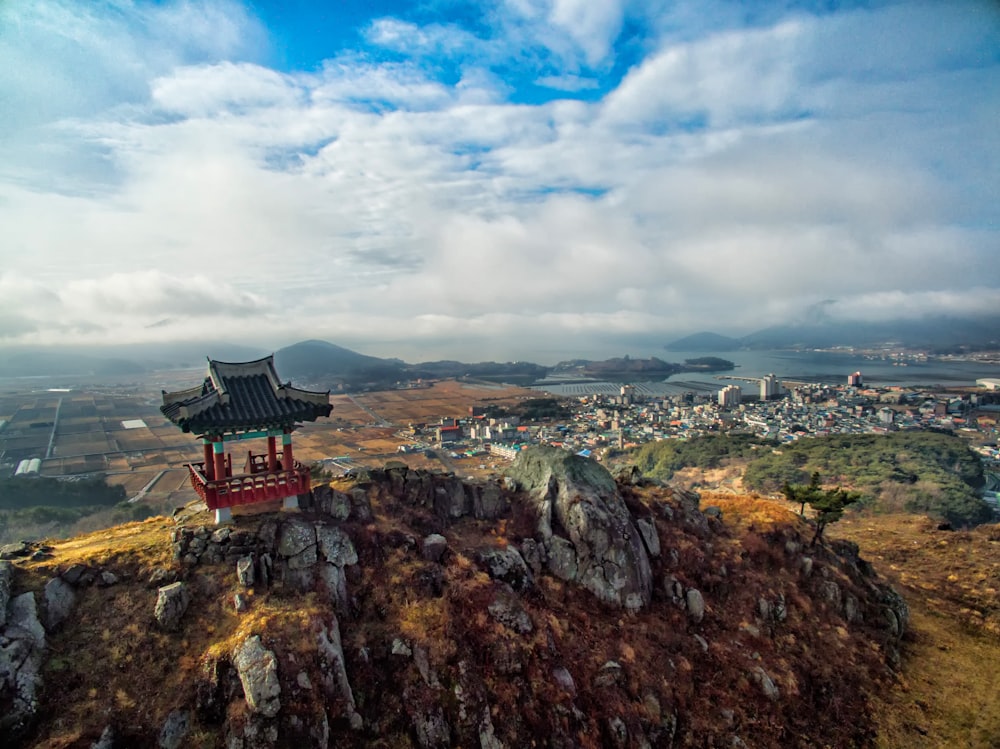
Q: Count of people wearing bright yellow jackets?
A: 0